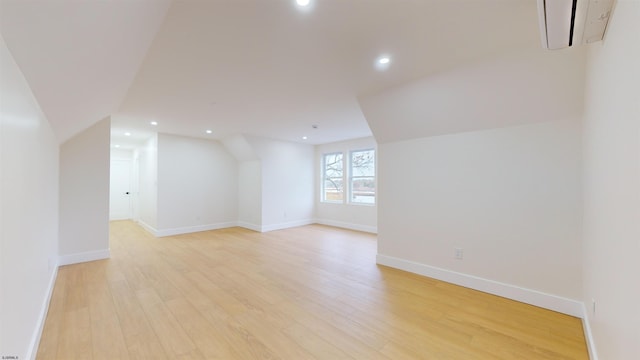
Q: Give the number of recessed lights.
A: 7